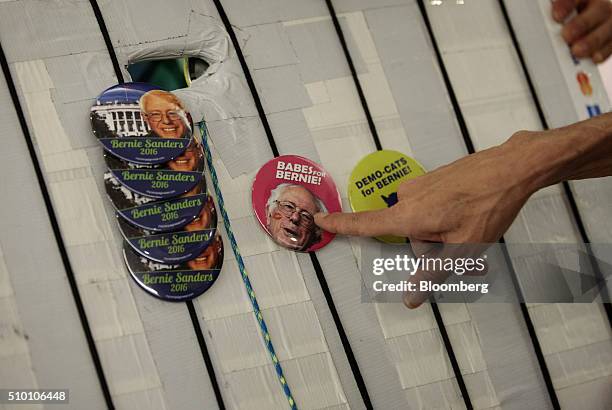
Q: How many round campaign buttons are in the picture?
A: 7